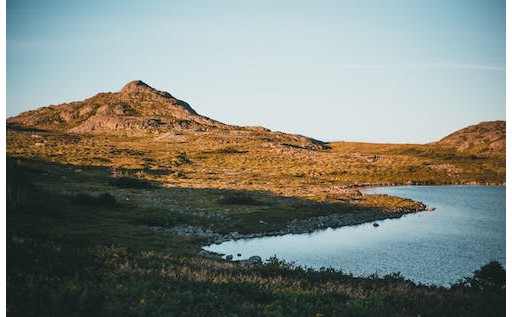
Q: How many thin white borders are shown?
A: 2